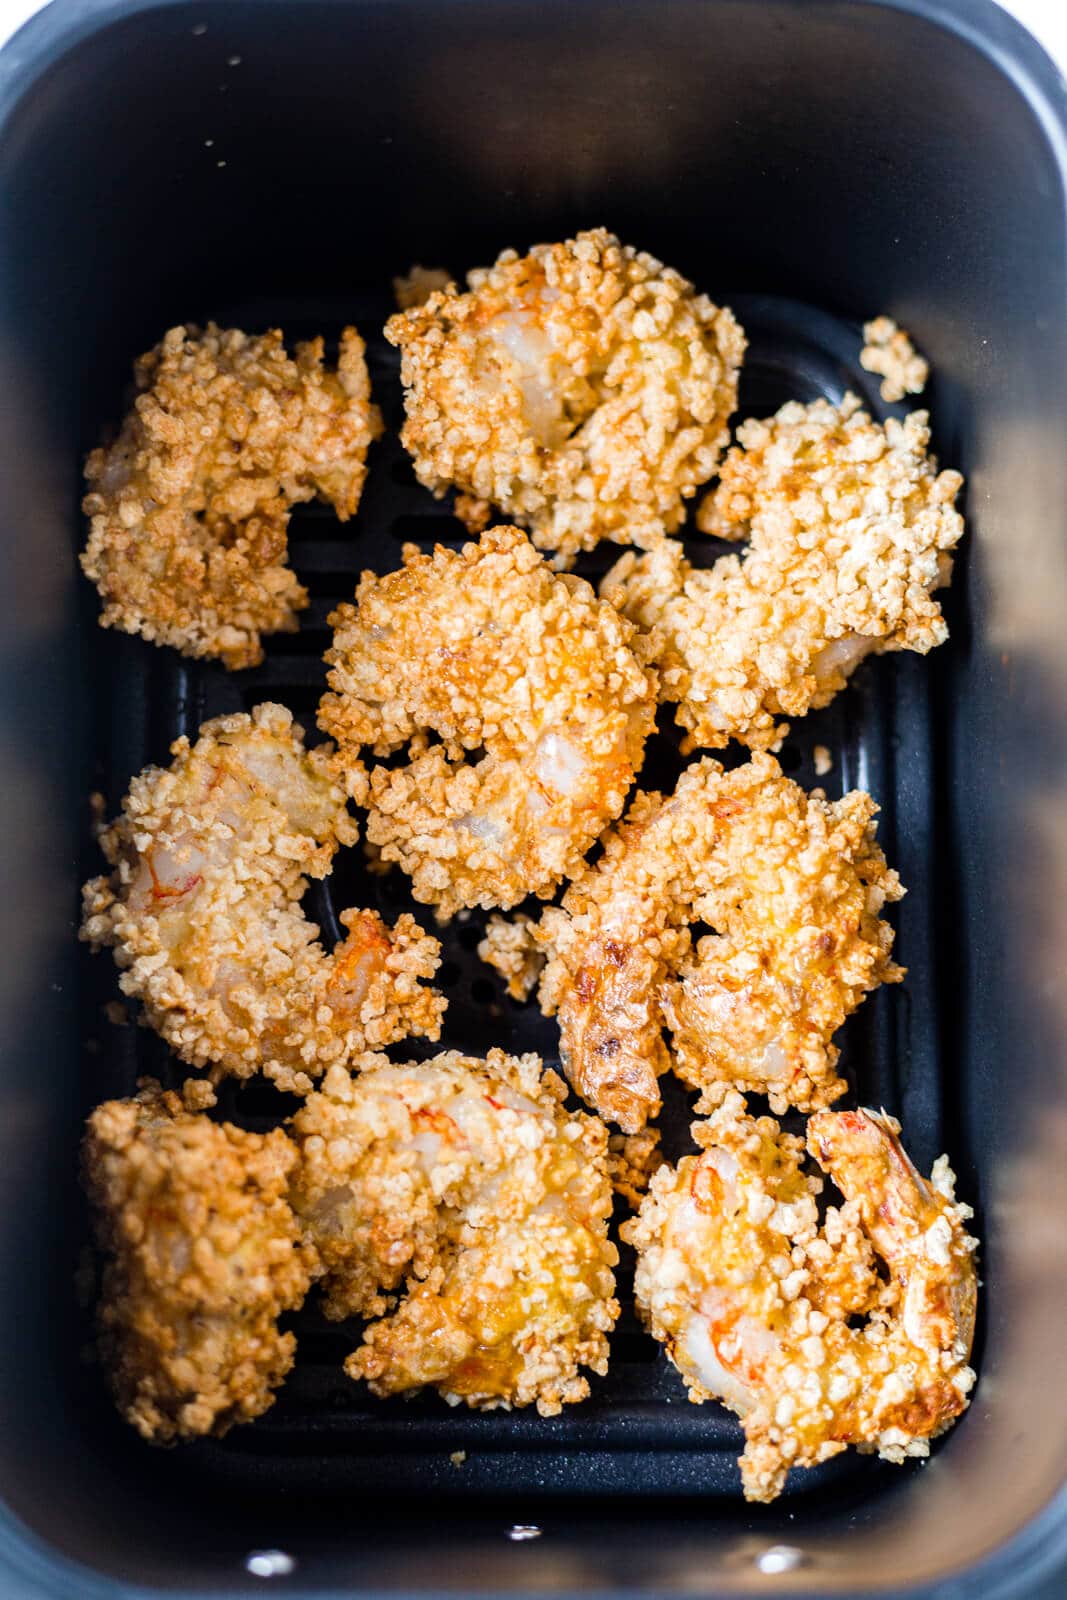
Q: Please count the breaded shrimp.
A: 9